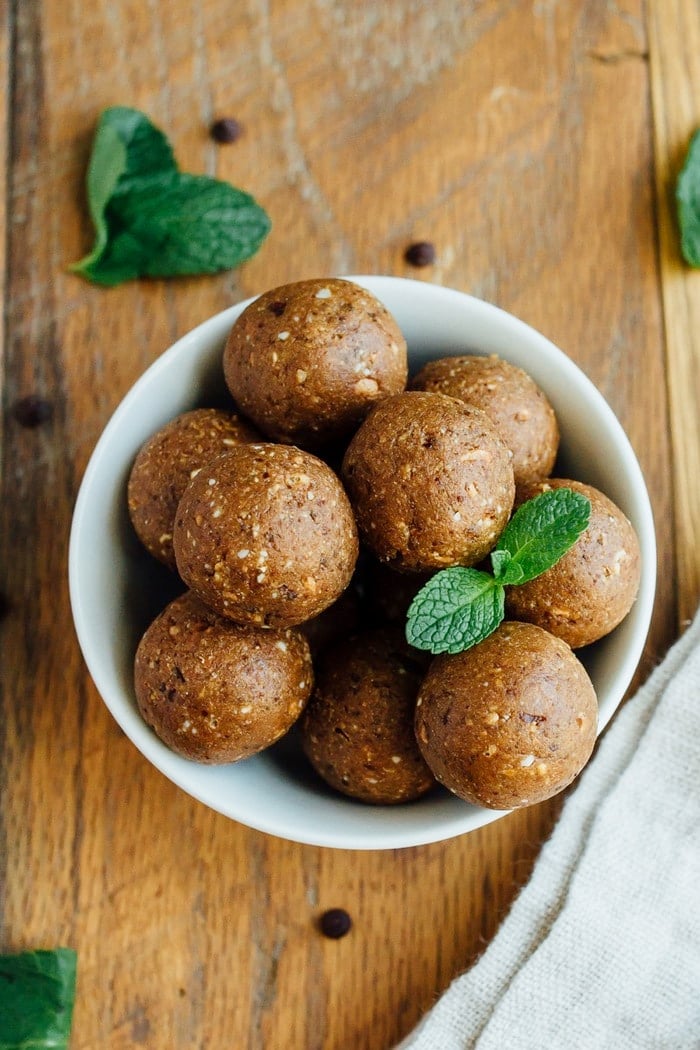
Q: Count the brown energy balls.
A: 9